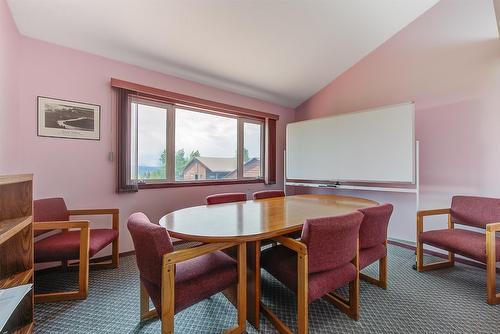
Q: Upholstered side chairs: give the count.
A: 7